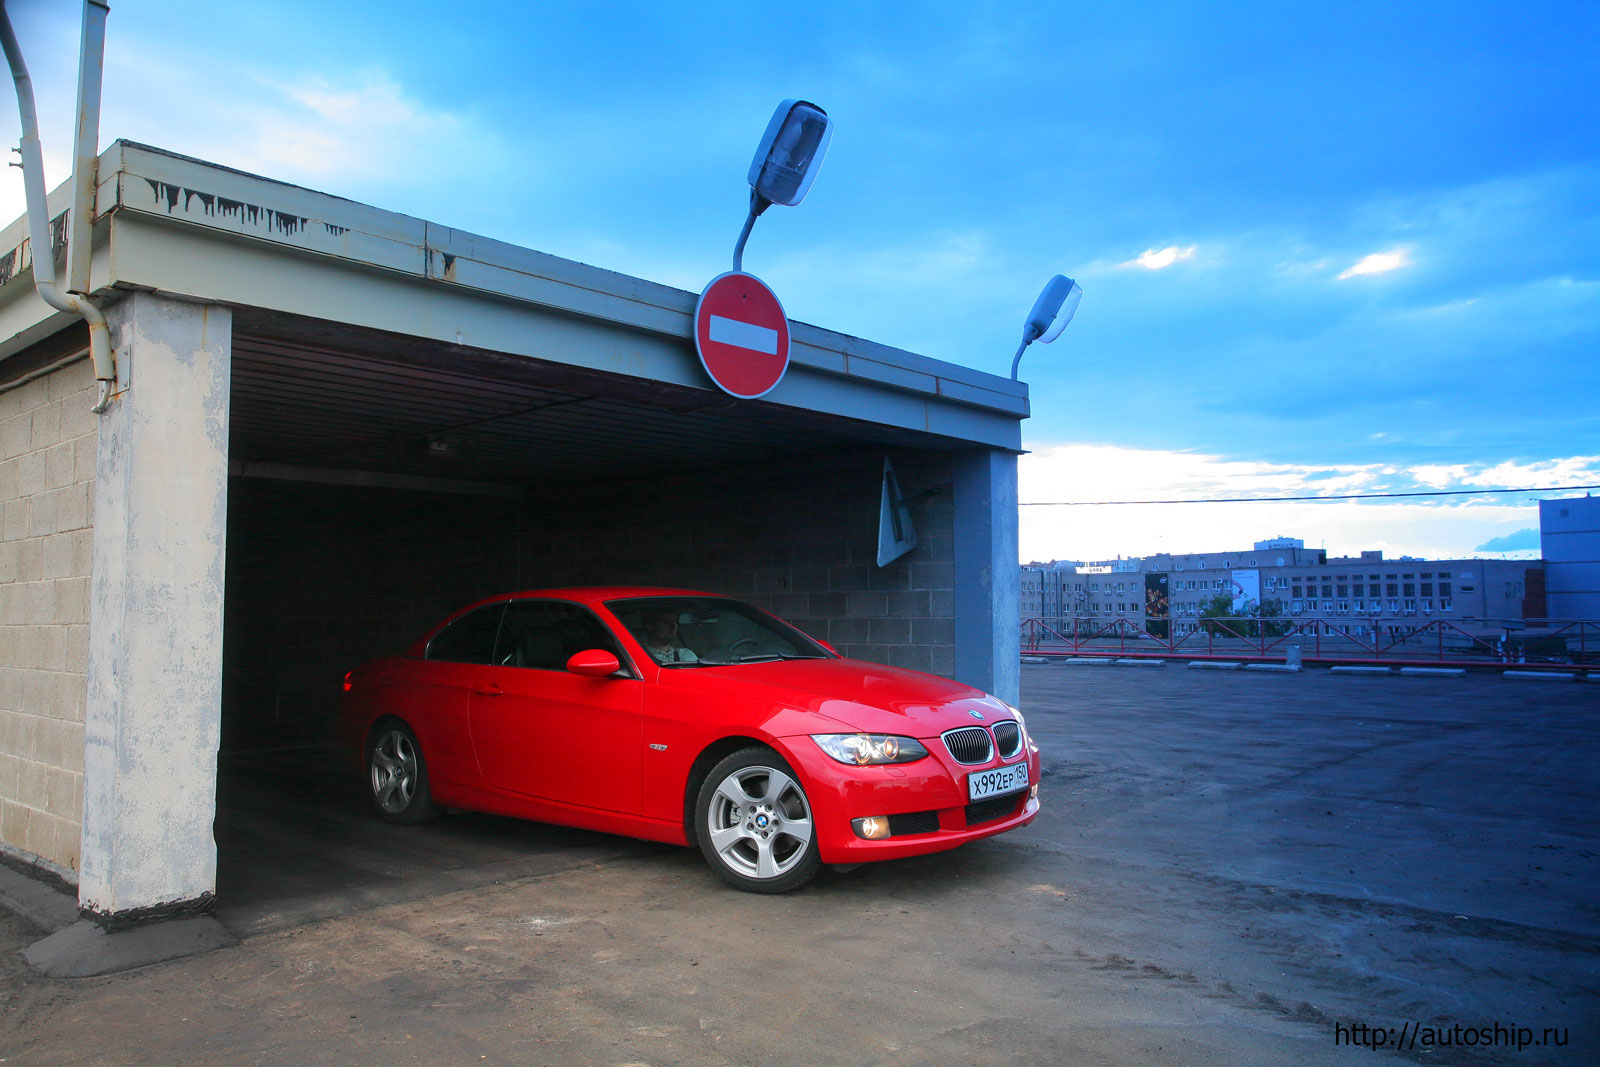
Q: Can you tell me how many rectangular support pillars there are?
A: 2